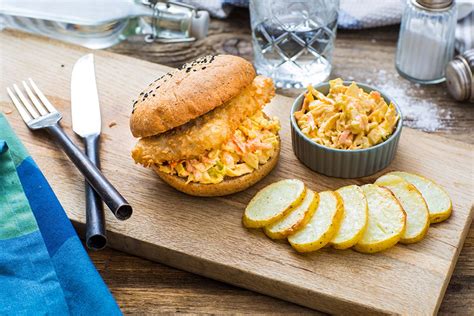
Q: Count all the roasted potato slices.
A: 7